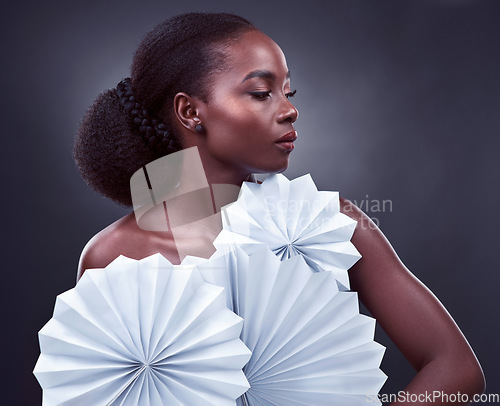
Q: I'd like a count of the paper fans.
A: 3